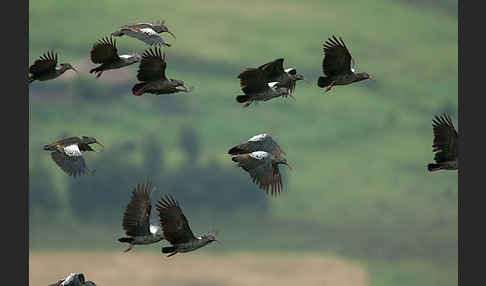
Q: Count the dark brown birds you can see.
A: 14